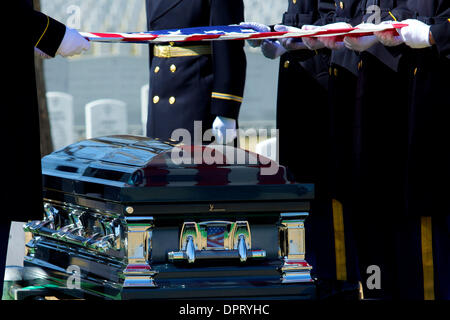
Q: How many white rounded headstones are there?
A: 4